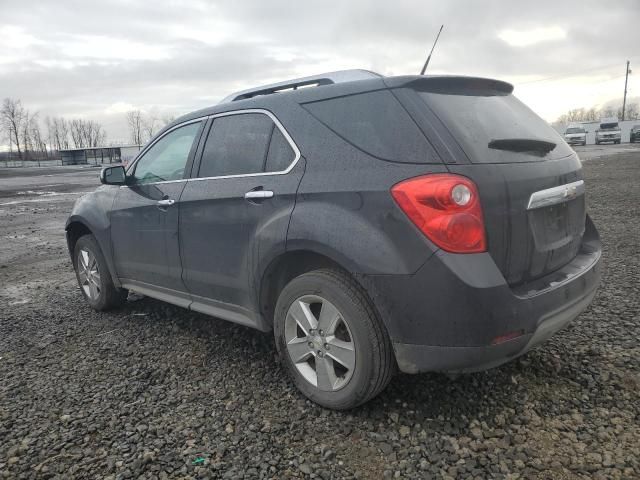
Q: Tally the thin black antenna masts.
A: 1